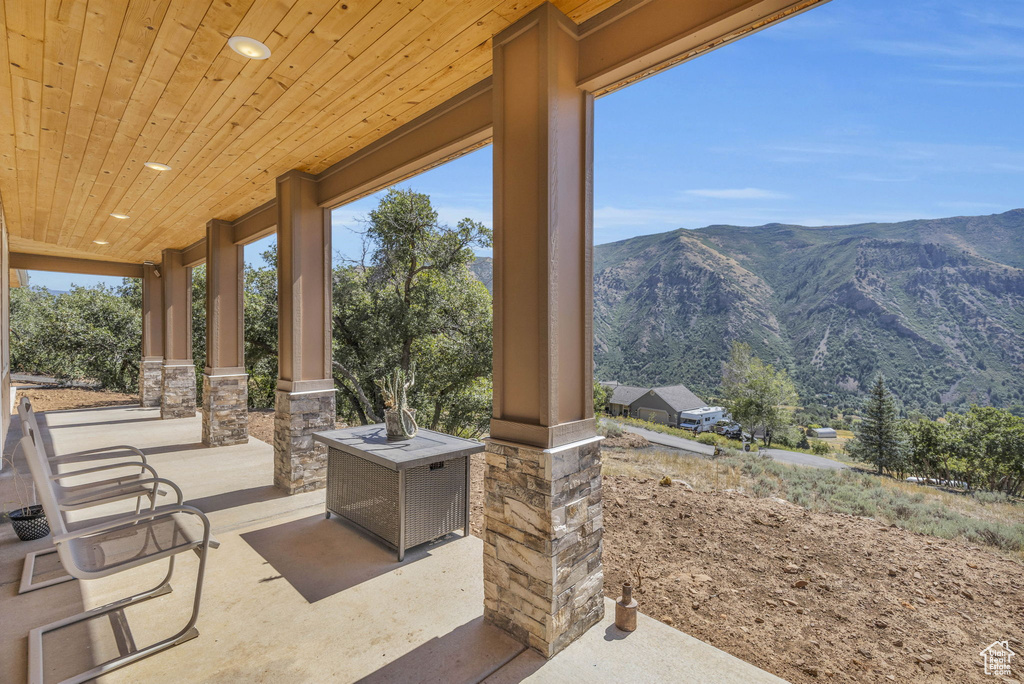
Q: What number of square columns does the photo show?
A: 5